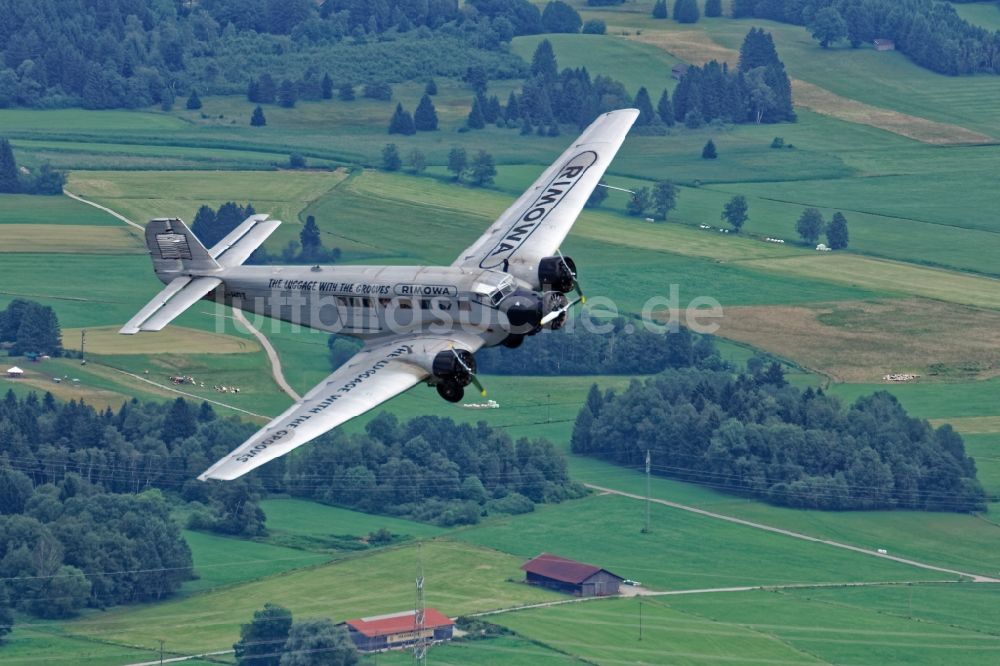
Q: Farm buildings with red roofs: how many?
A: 2